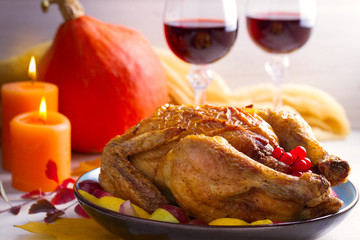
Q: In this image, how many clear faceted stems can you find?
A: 2